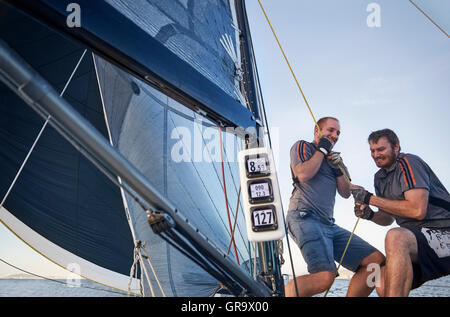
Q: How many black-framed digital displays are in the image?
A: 3